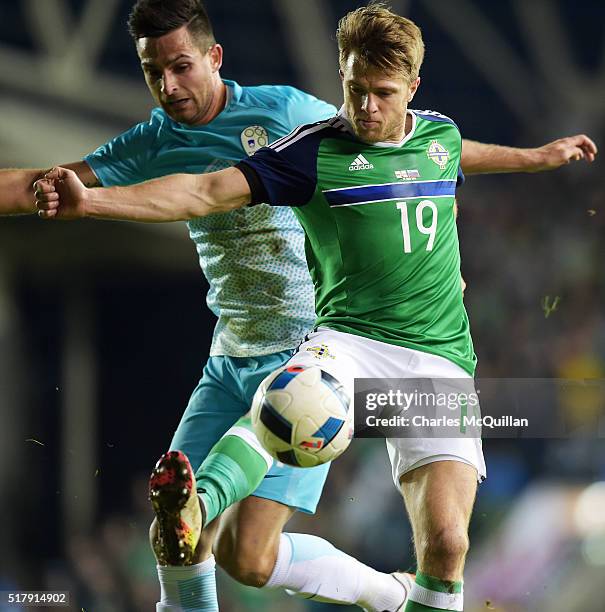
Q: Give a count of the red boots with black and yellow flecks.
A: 1